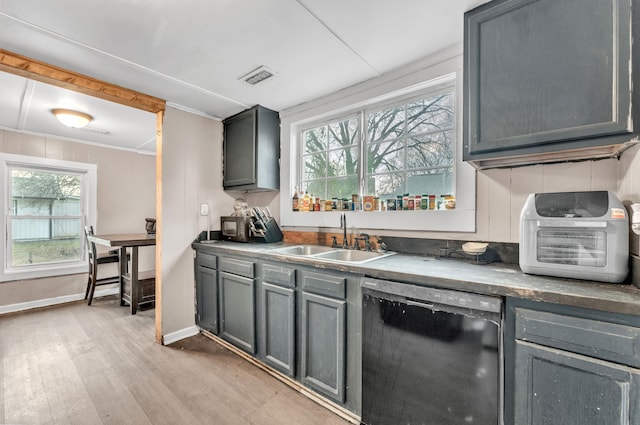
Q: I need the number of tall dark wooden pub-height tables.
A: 1